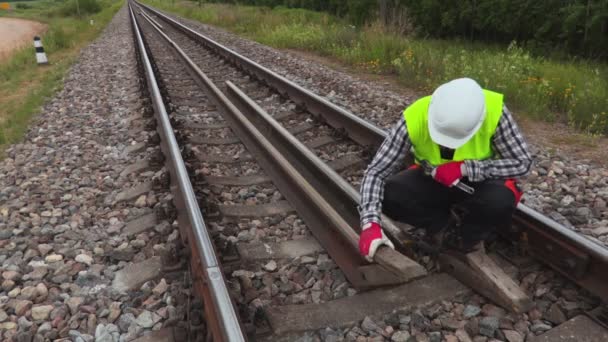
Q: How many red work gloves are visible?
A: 2